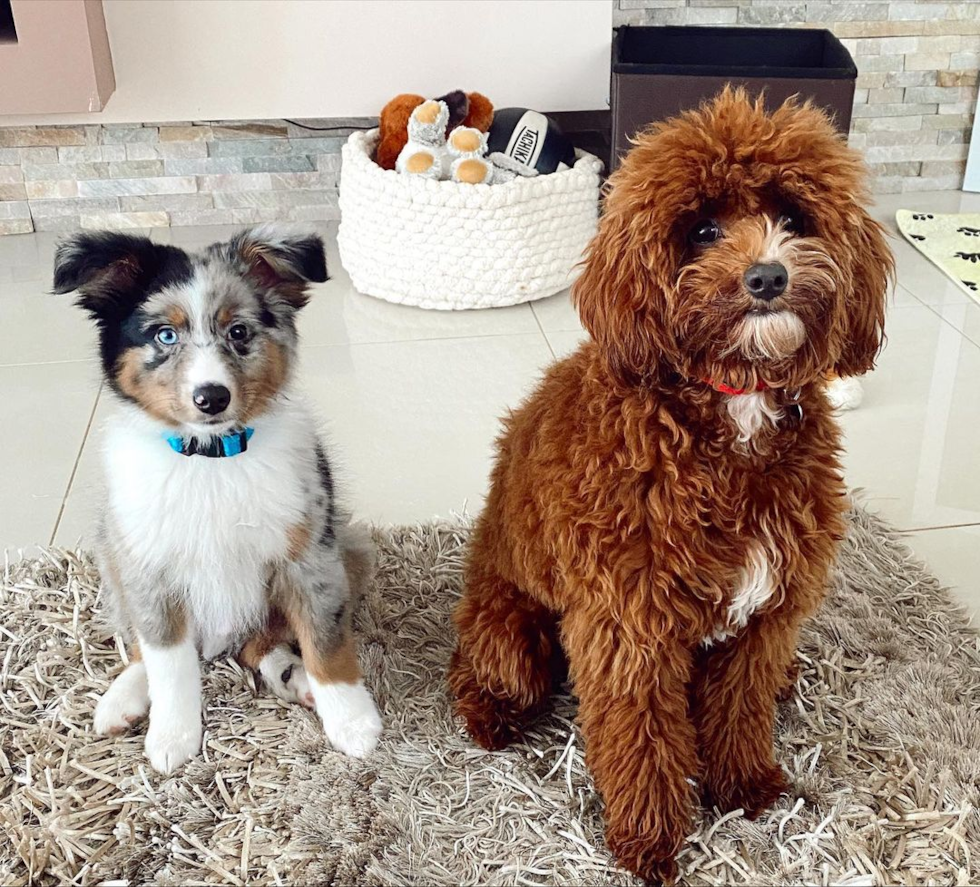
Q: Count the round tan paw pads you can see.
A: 4